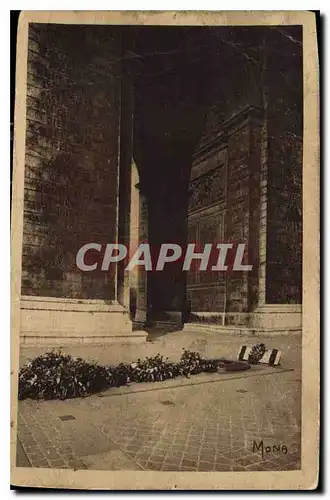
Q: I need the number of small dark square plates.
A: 3